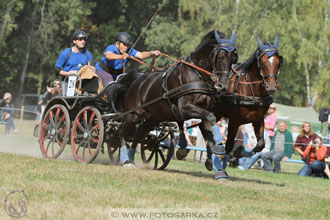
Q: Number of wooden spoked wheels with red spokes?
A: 2